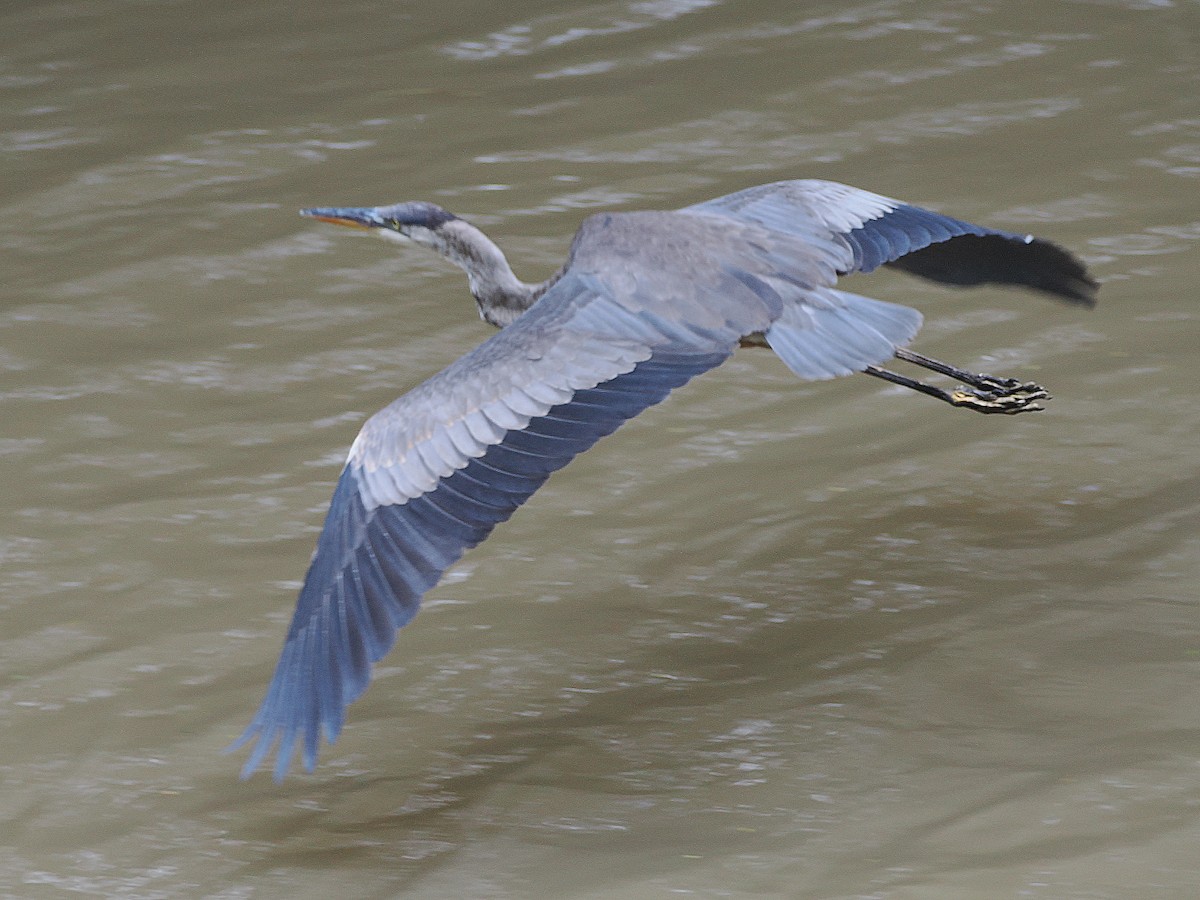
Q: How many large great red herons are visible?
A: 0